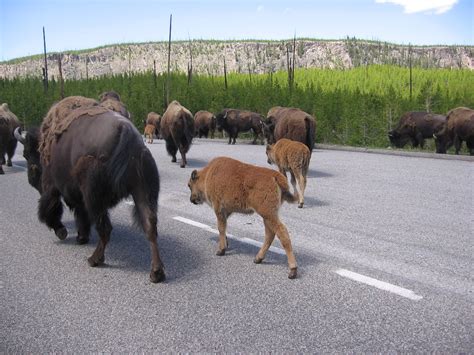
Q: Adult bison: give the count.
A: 10